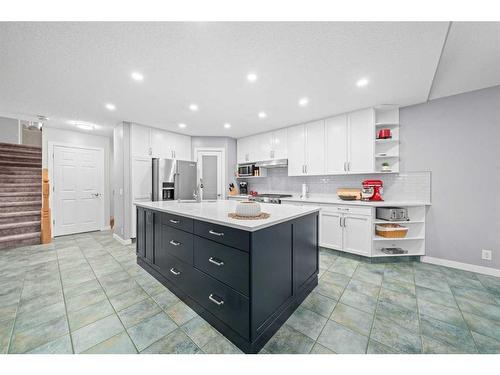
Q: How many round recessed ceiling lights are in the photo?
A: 9